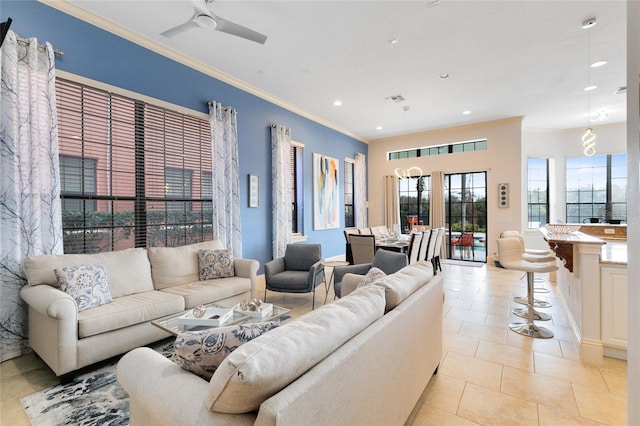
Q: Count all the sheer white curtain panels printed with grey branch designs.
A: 4